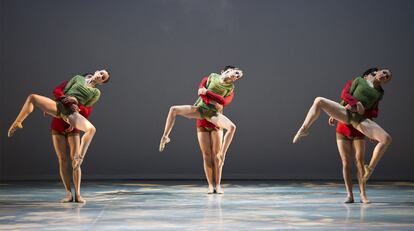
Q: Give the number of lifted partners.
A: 3